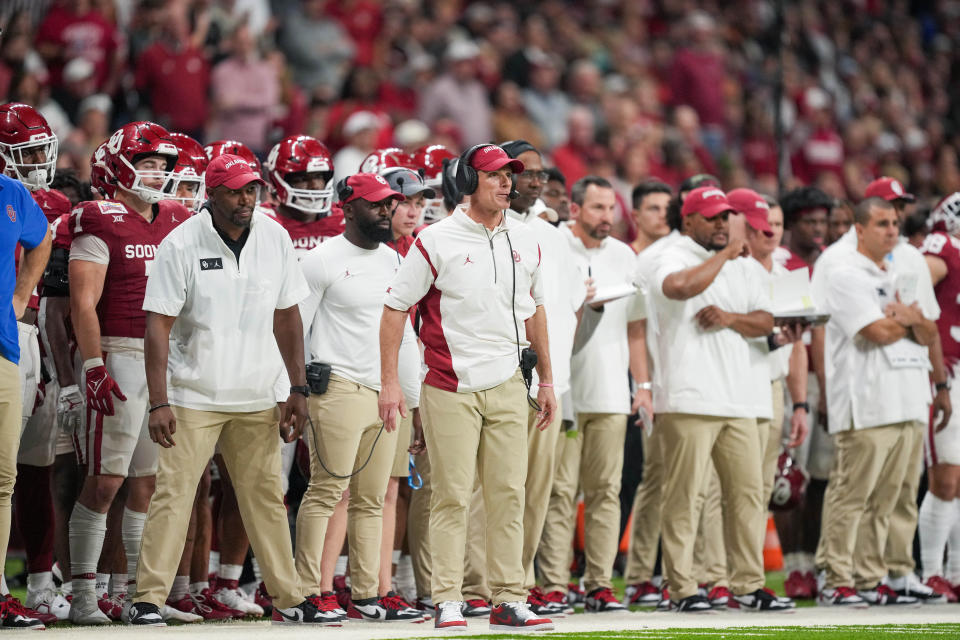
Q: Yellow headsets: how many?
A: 0